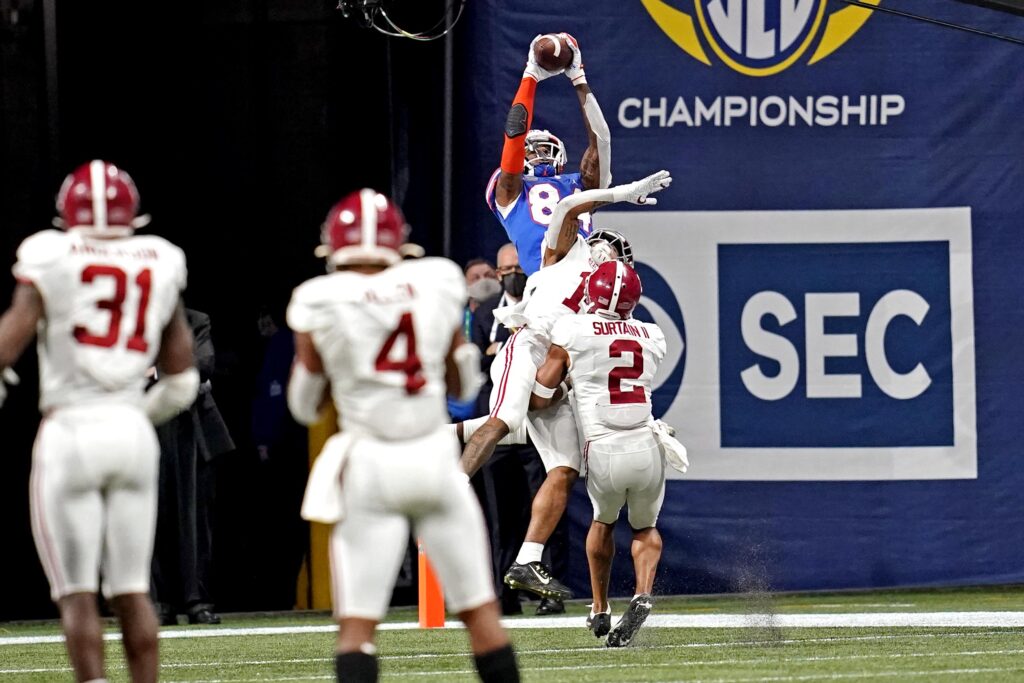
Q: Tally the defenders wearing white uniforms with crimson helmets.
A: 4